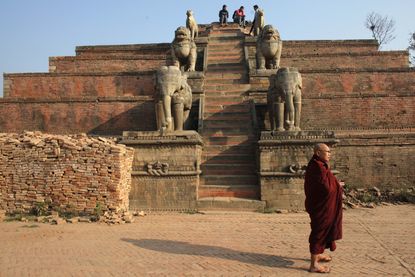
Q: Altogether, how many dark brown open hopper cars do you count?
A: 0